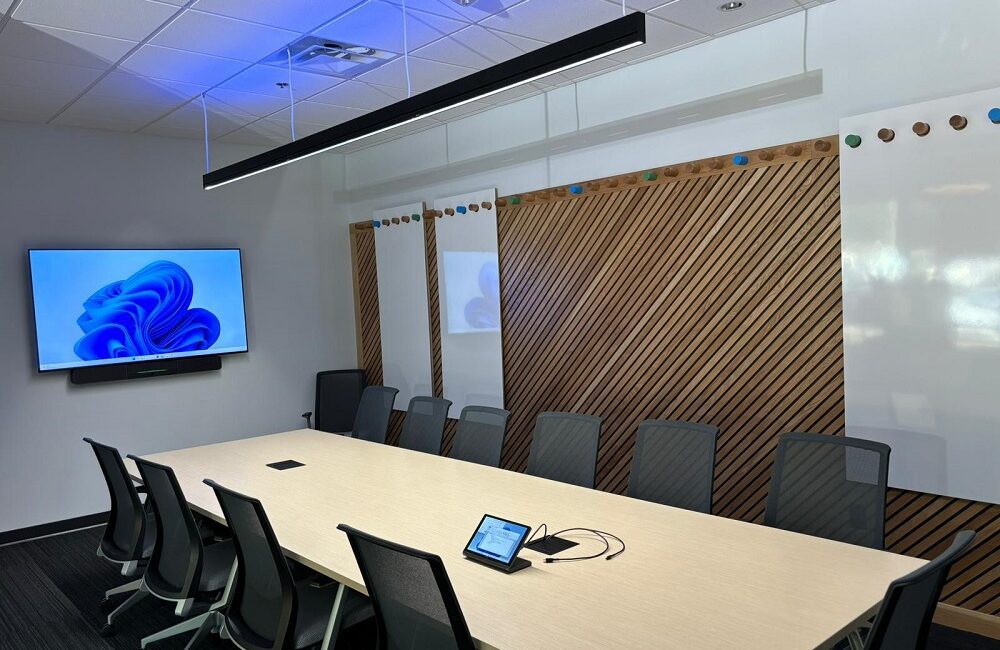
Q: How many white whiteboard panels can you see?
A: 3